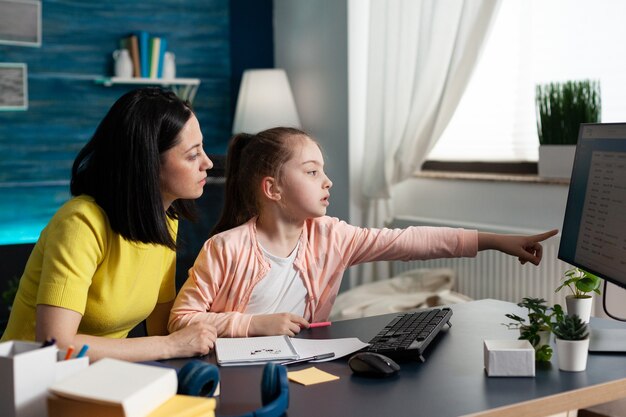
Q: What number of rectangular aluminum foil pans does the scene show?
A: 0